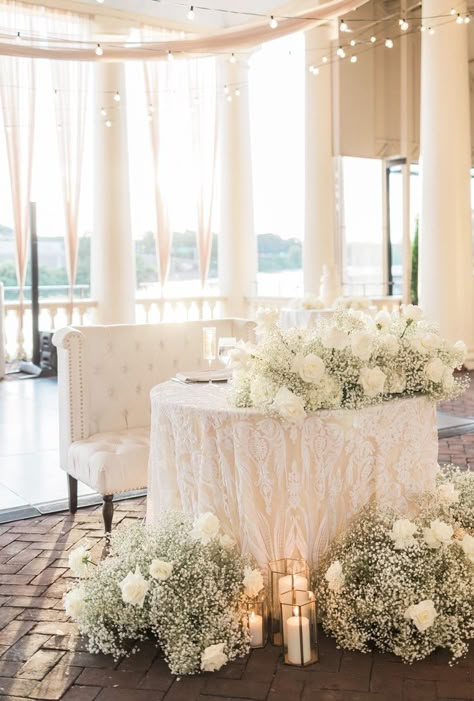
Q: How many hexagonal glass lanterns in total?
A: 3